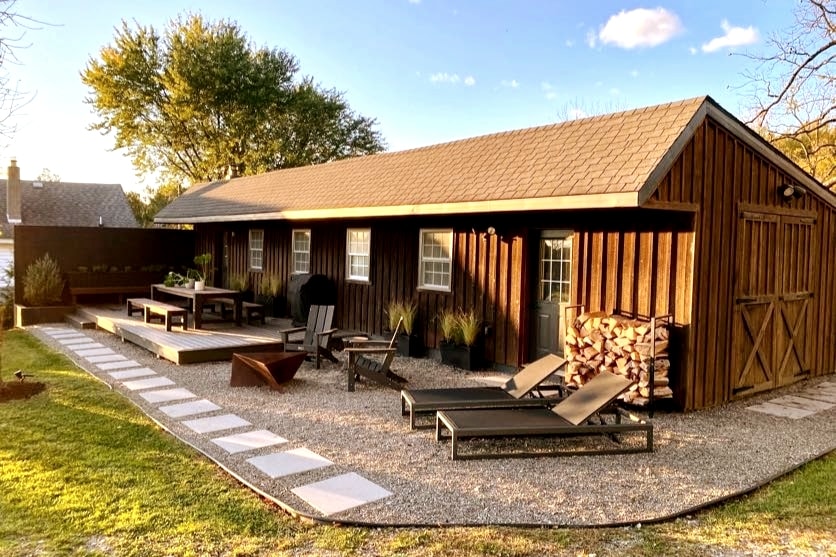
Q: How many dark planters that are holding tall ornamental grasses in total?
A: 4